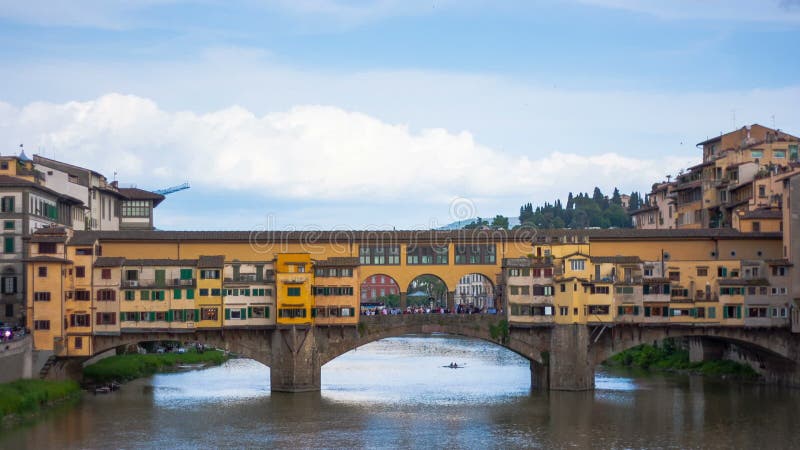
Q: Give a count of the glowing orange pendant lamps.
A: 0